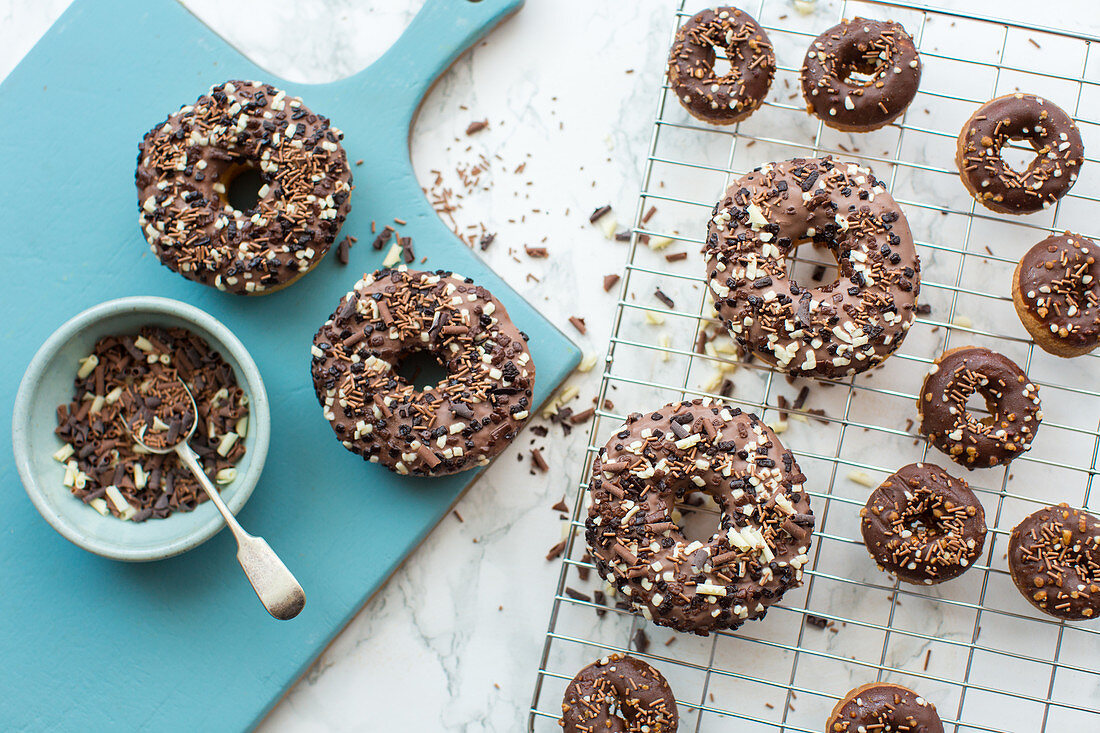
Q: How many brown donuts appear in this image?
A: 13